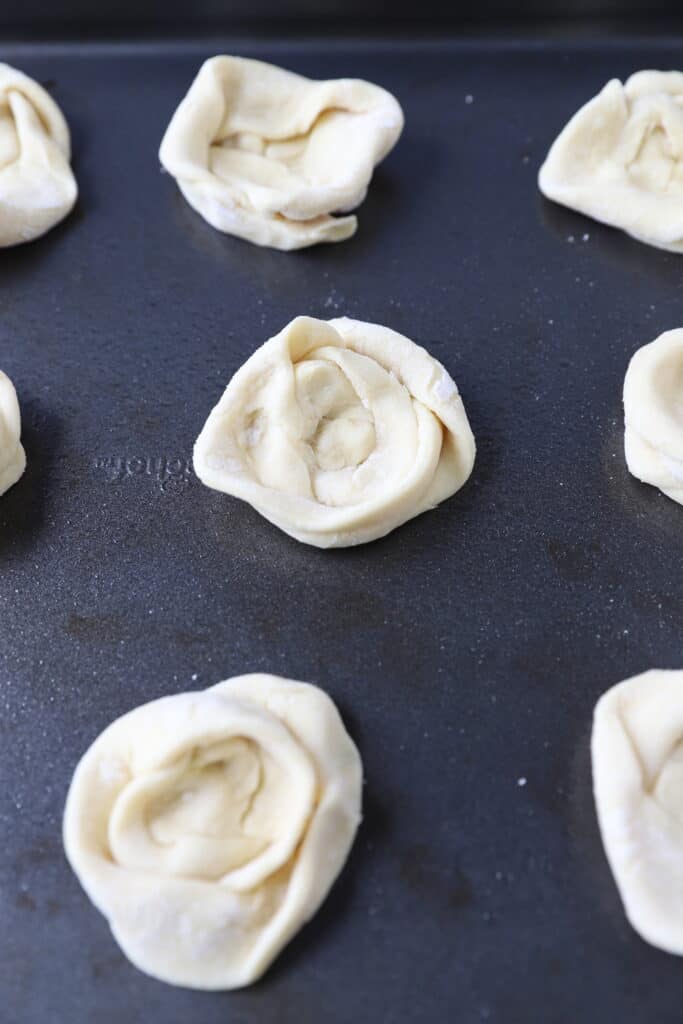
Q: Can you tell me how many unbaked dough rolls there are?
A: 8